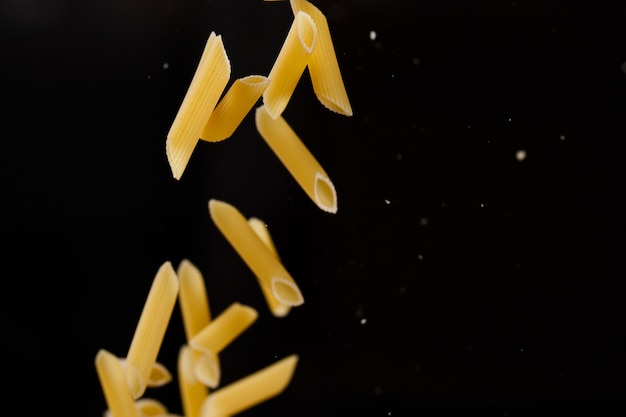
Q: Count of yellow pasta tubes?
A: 15